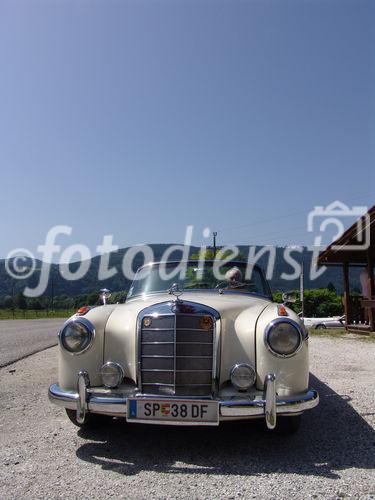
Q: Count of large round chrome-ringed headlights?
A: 2